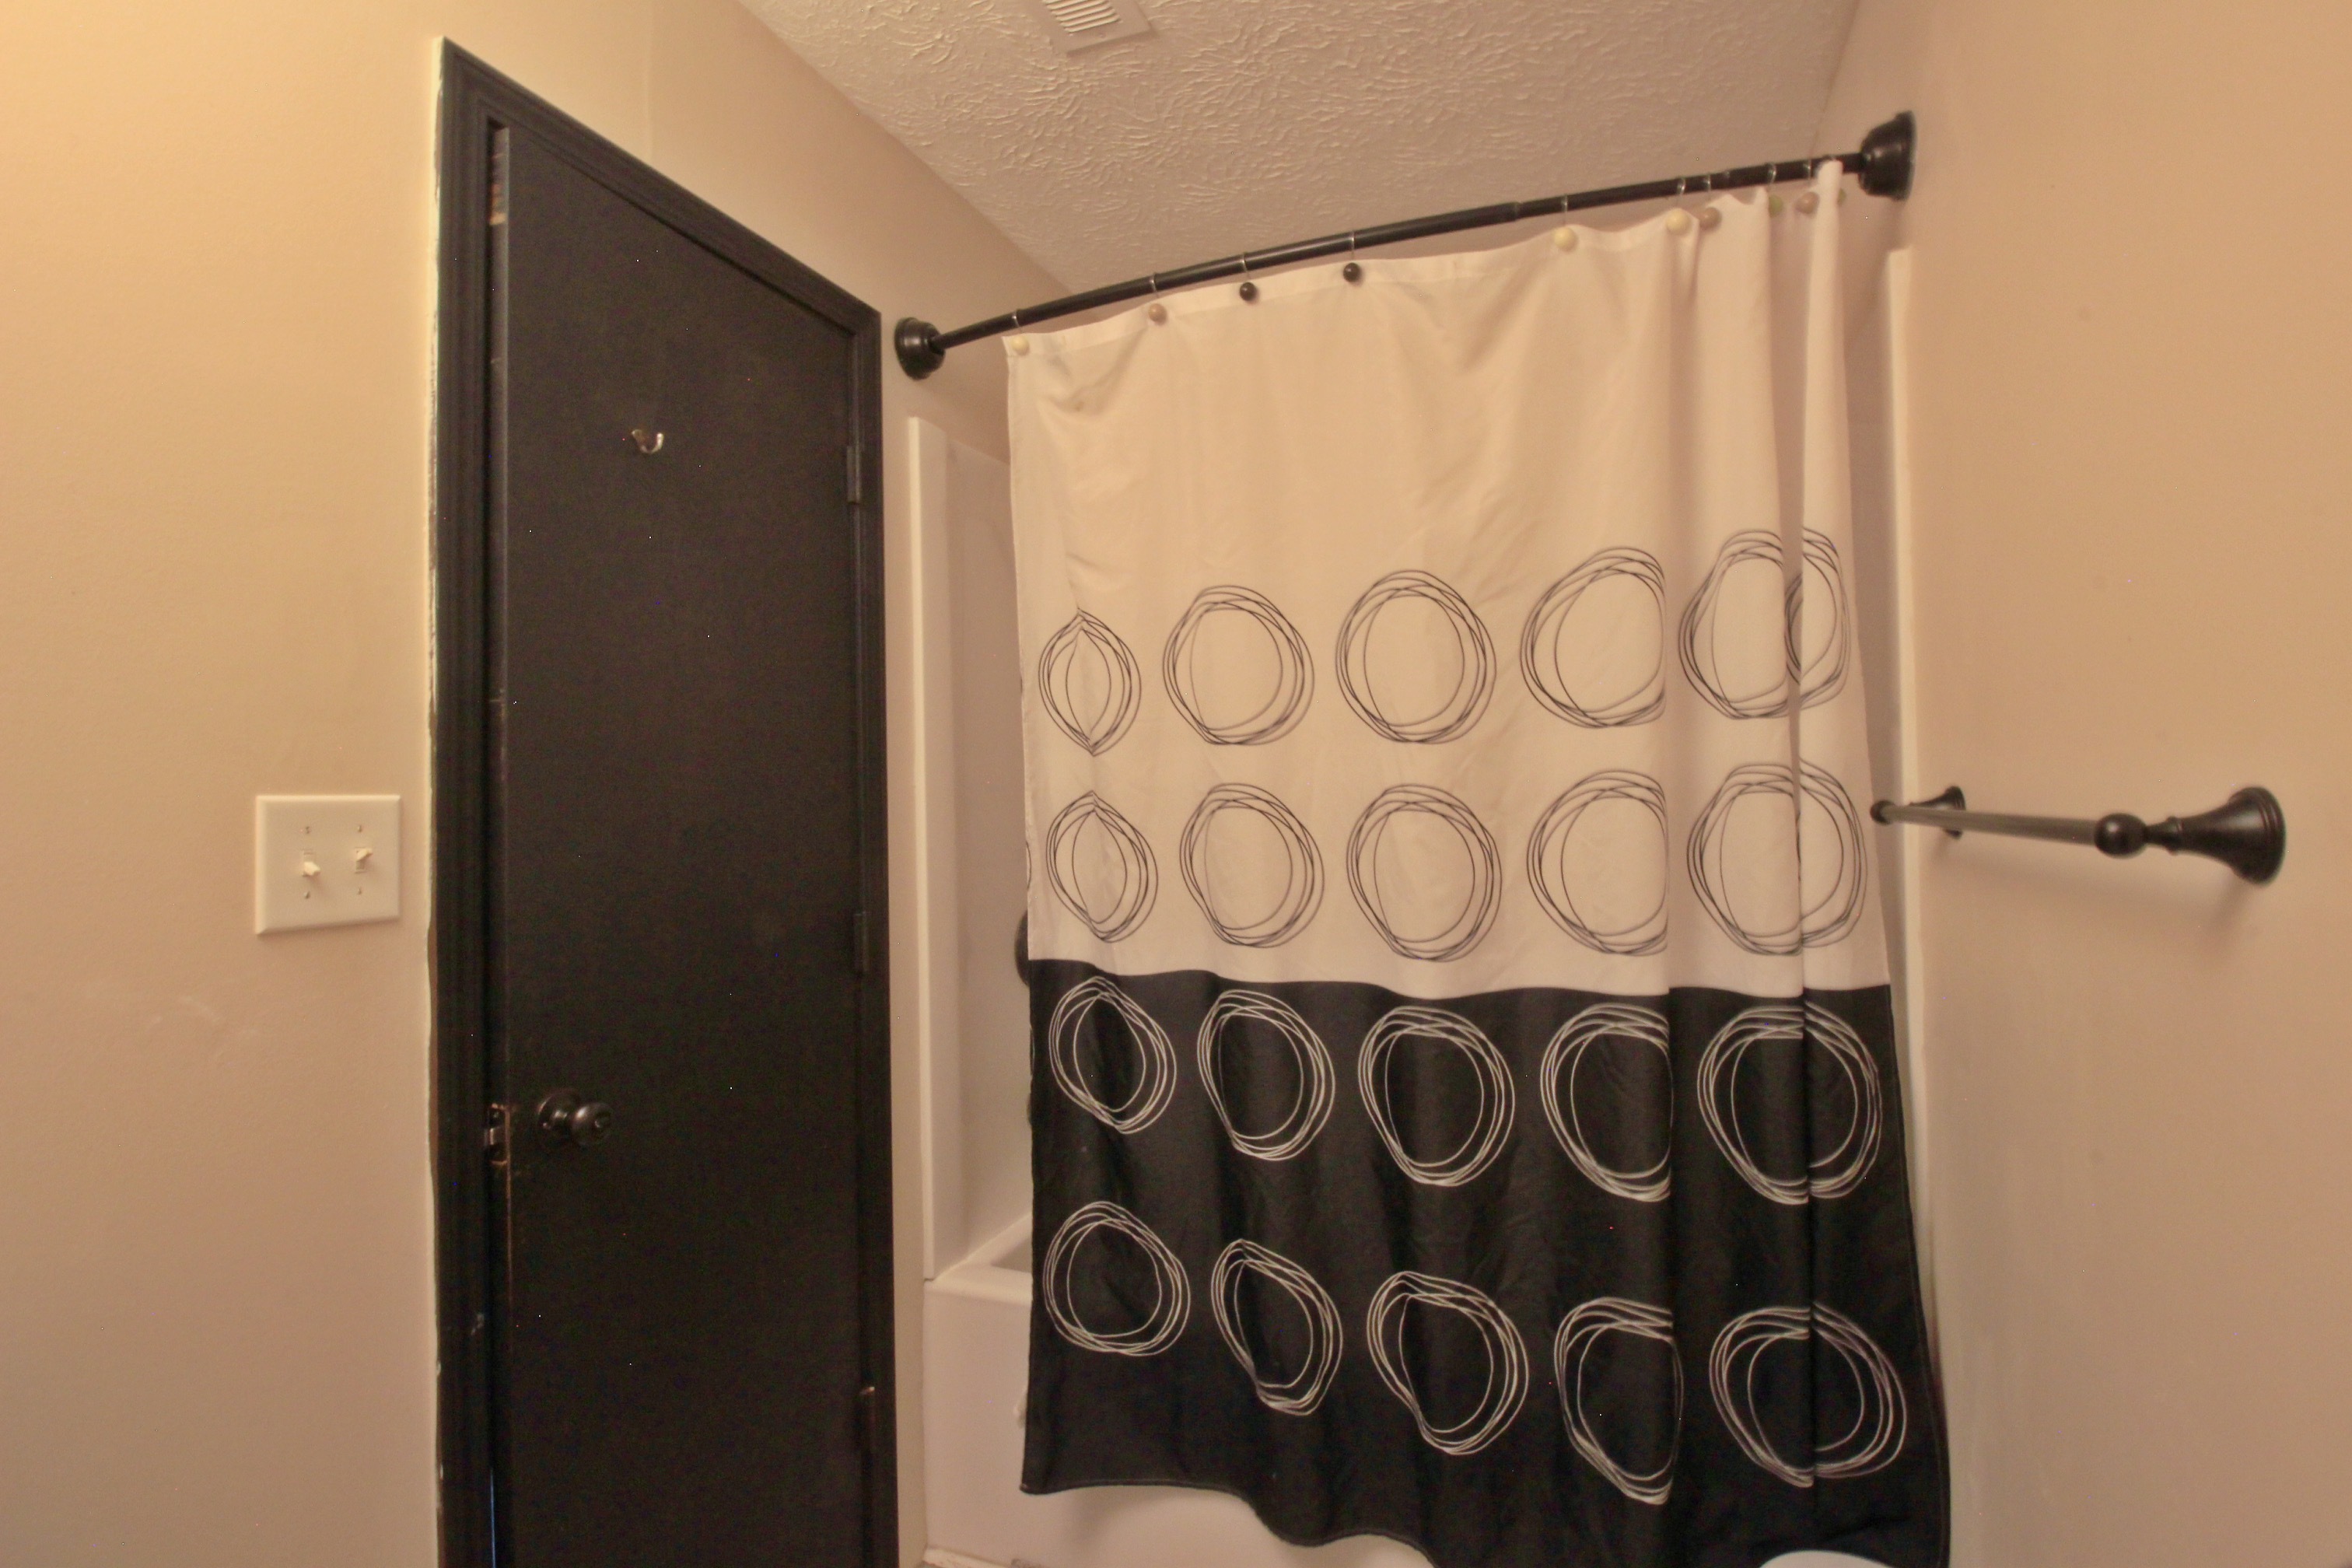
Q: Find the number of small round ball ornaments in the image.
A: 10